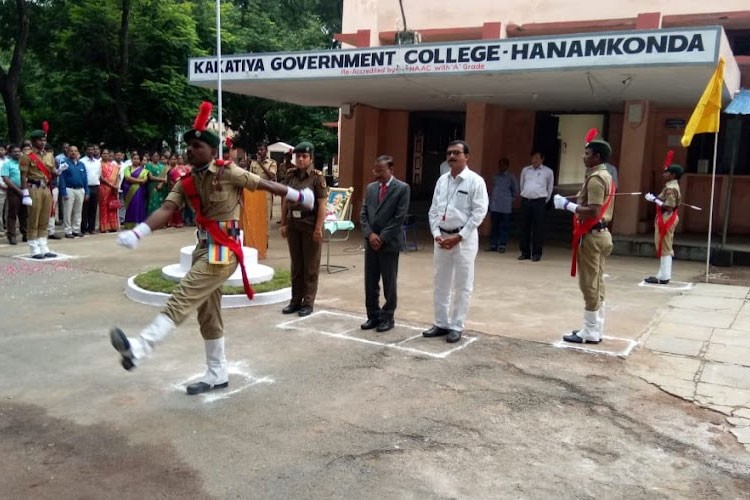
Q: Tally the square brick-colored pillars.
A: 3